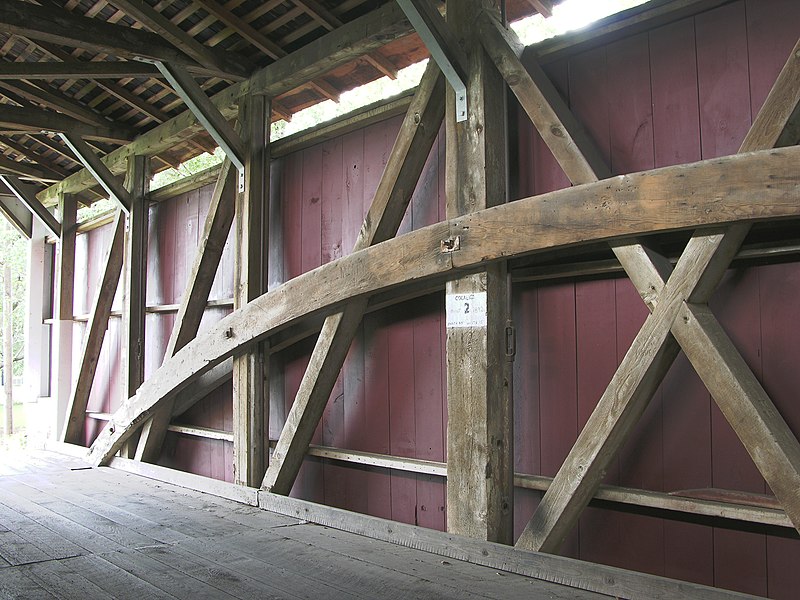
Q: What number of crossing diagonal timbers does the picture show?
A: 2